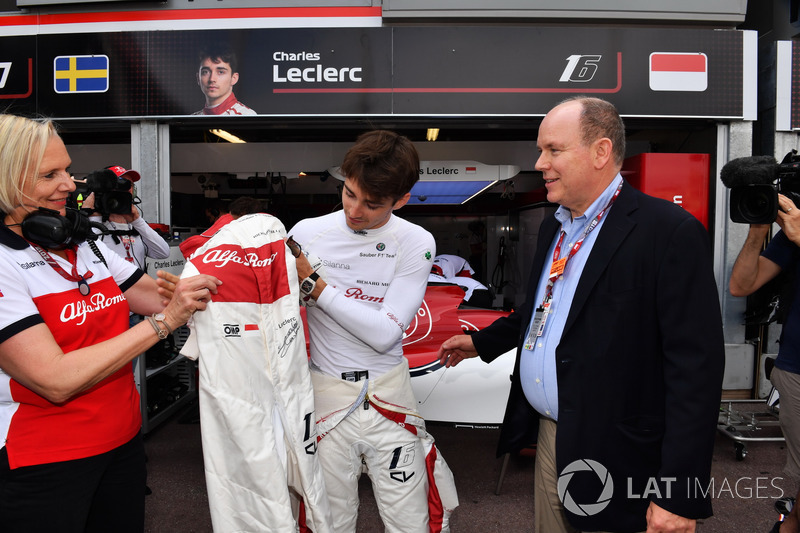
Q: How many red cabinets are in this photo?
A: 1